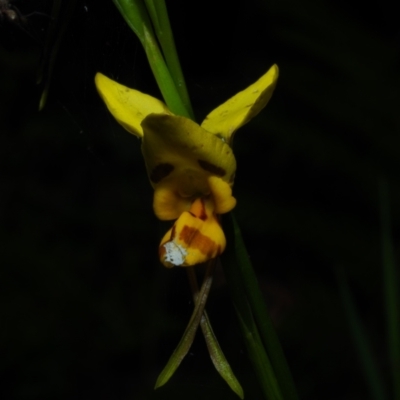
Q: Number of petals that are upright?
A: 2